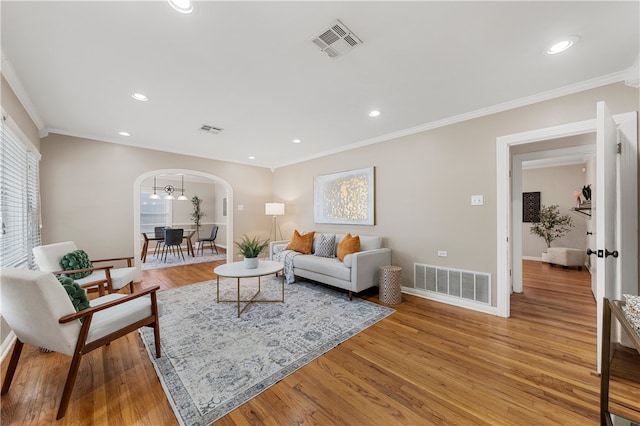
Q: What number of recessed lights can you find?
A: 7